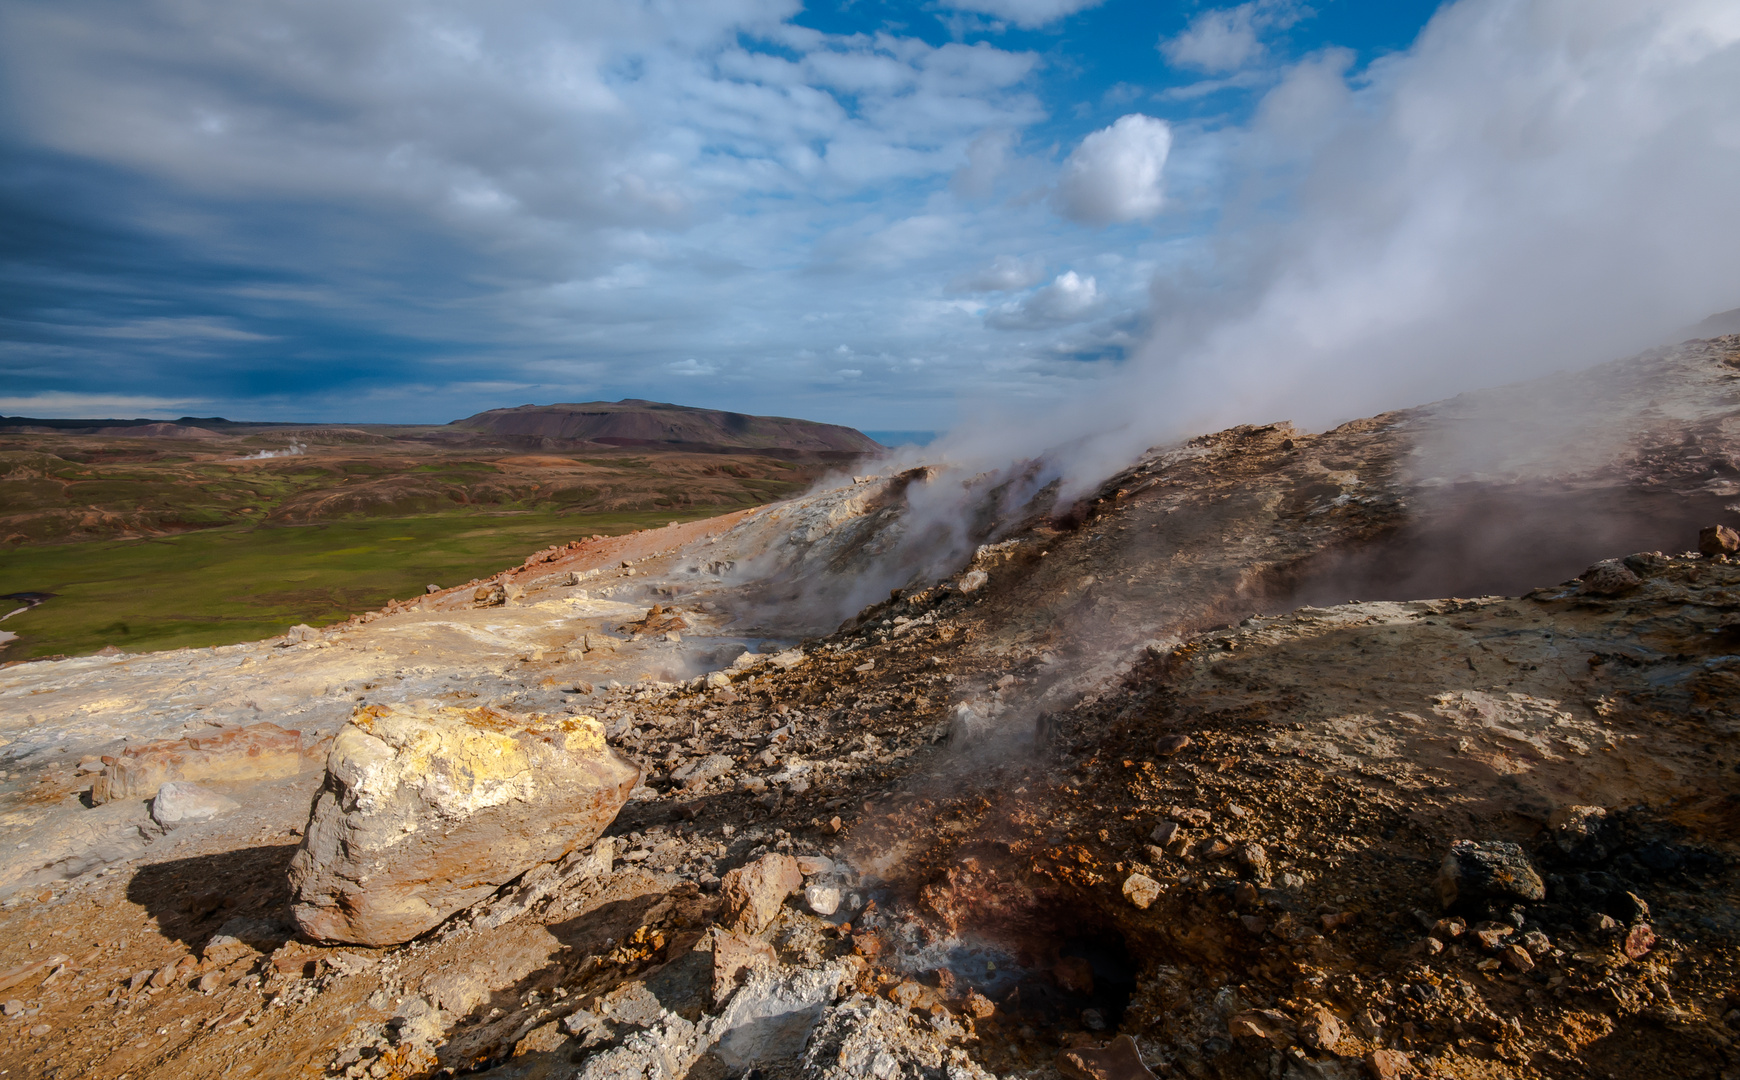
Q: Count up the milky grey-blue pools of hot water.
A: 1